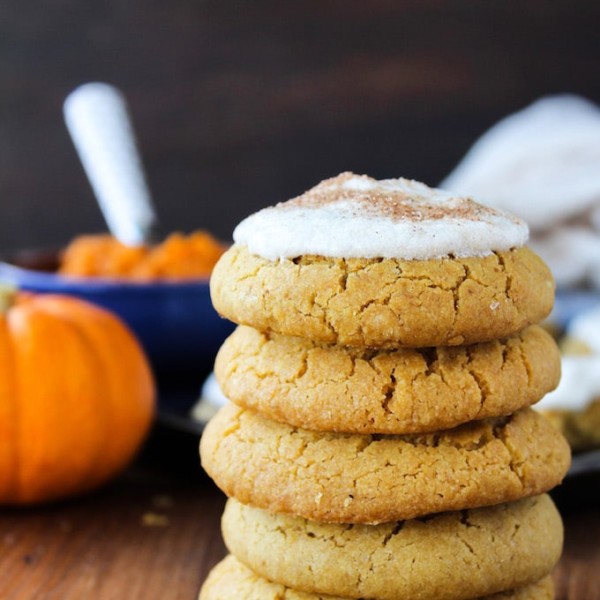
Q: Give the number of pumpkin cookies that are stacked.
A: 5